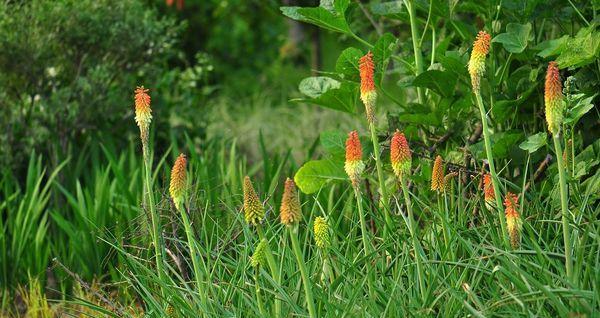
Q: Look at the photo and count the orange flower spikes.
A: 12